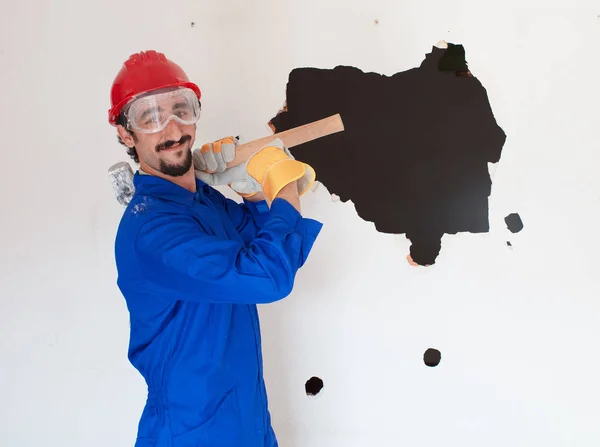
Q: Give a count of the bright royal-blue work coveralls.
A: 1